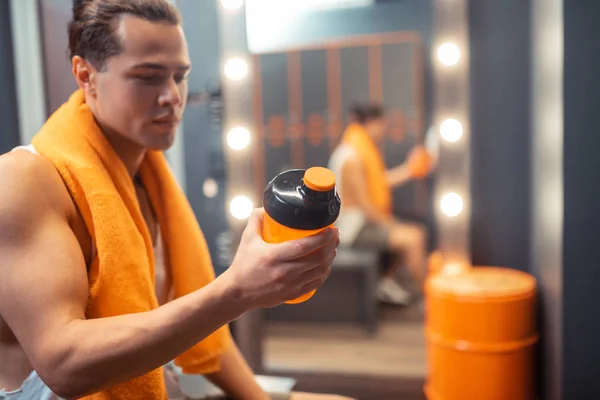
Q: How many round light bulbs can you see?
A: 7